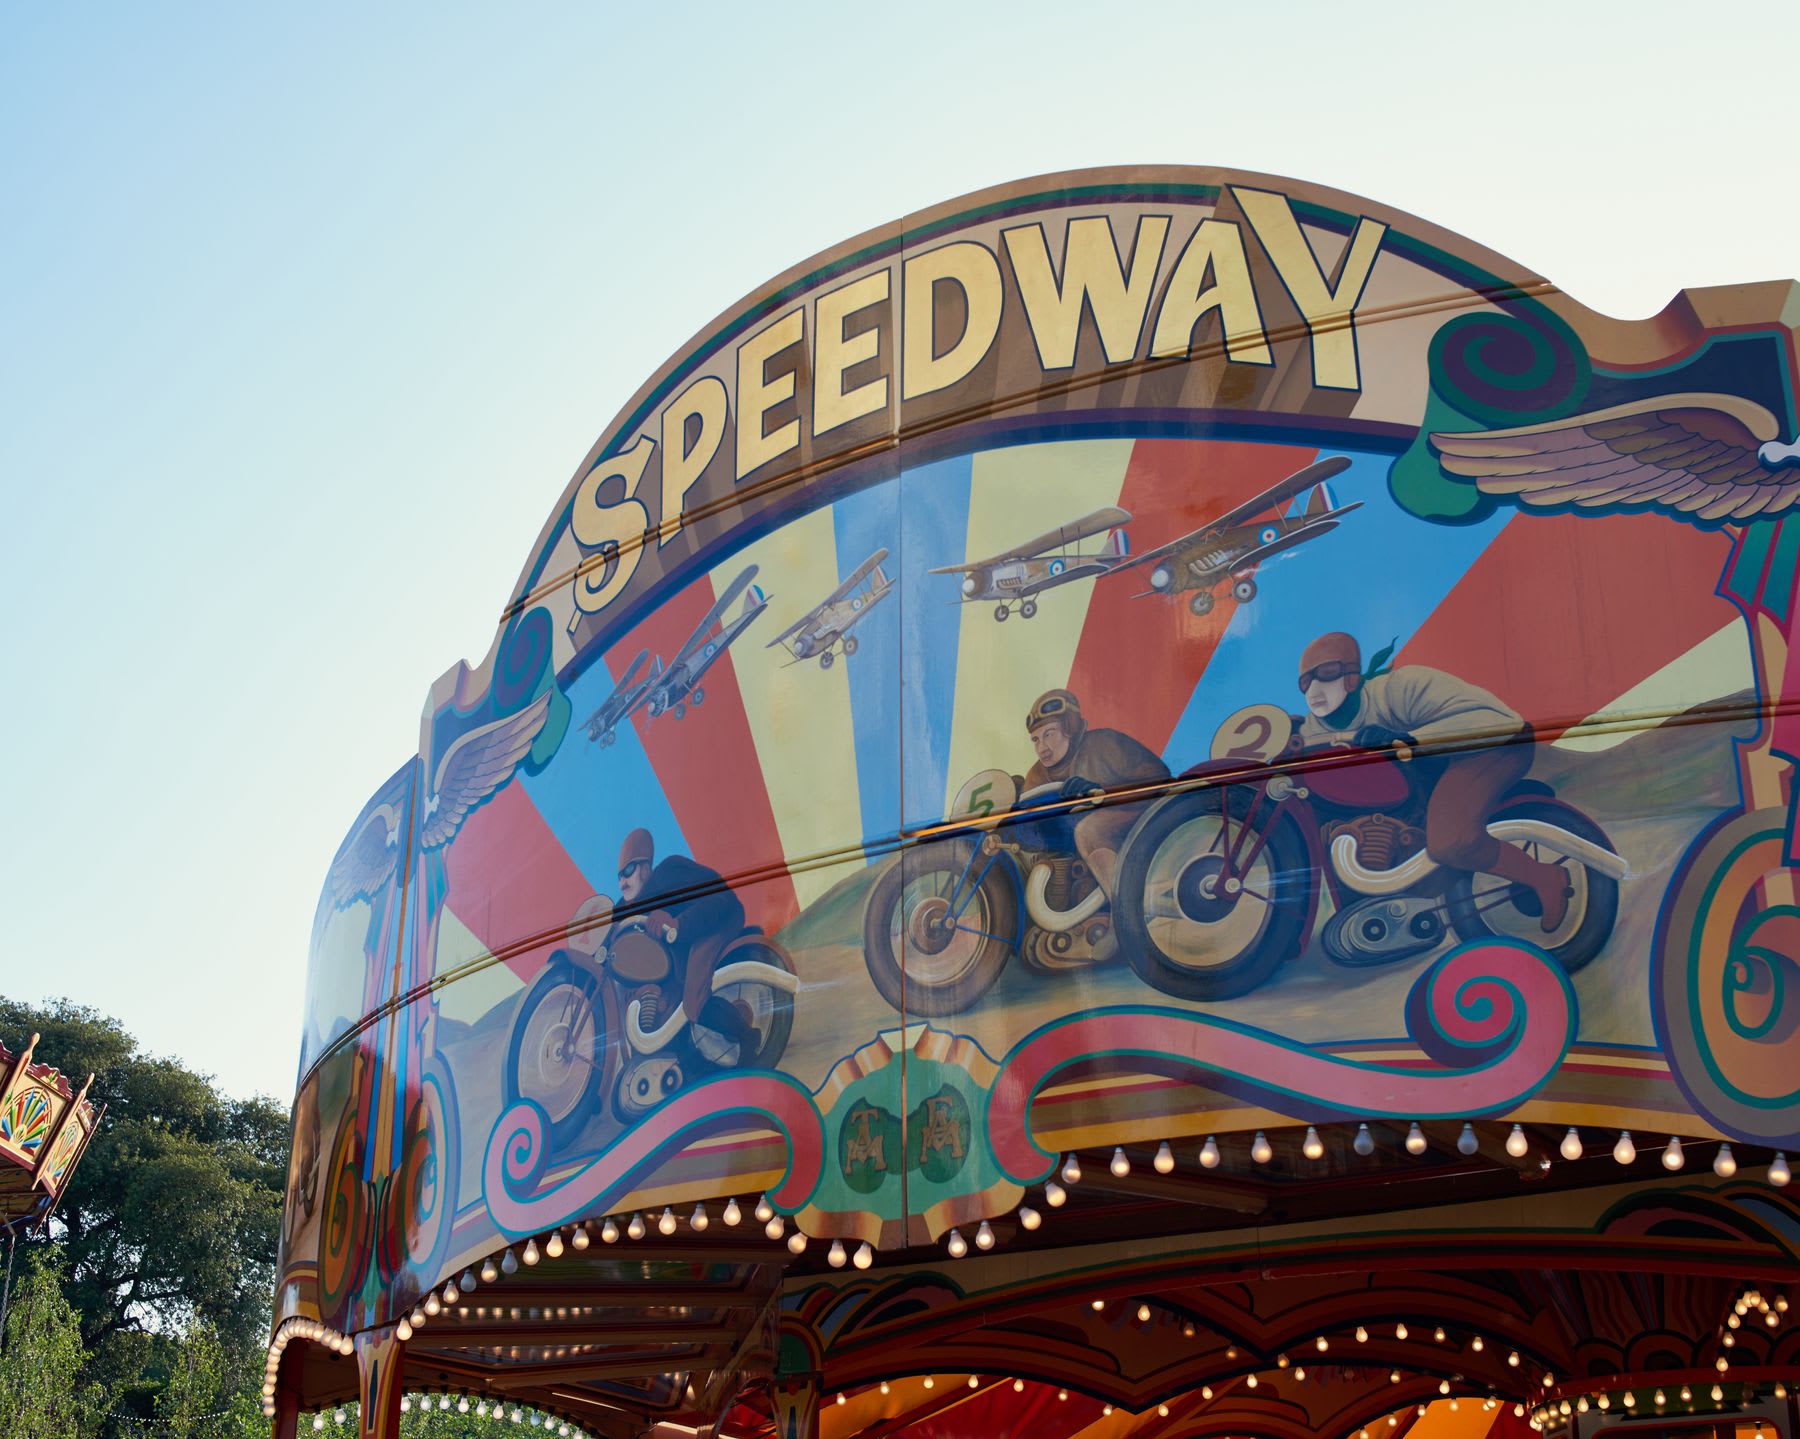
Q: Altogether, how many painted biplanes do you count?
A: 5